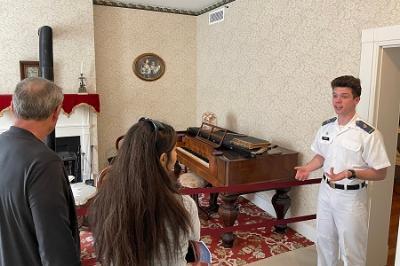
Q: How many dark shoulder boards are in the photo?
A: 2